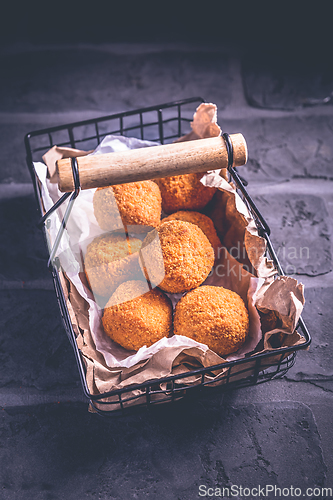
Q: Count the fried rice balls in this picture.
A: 7